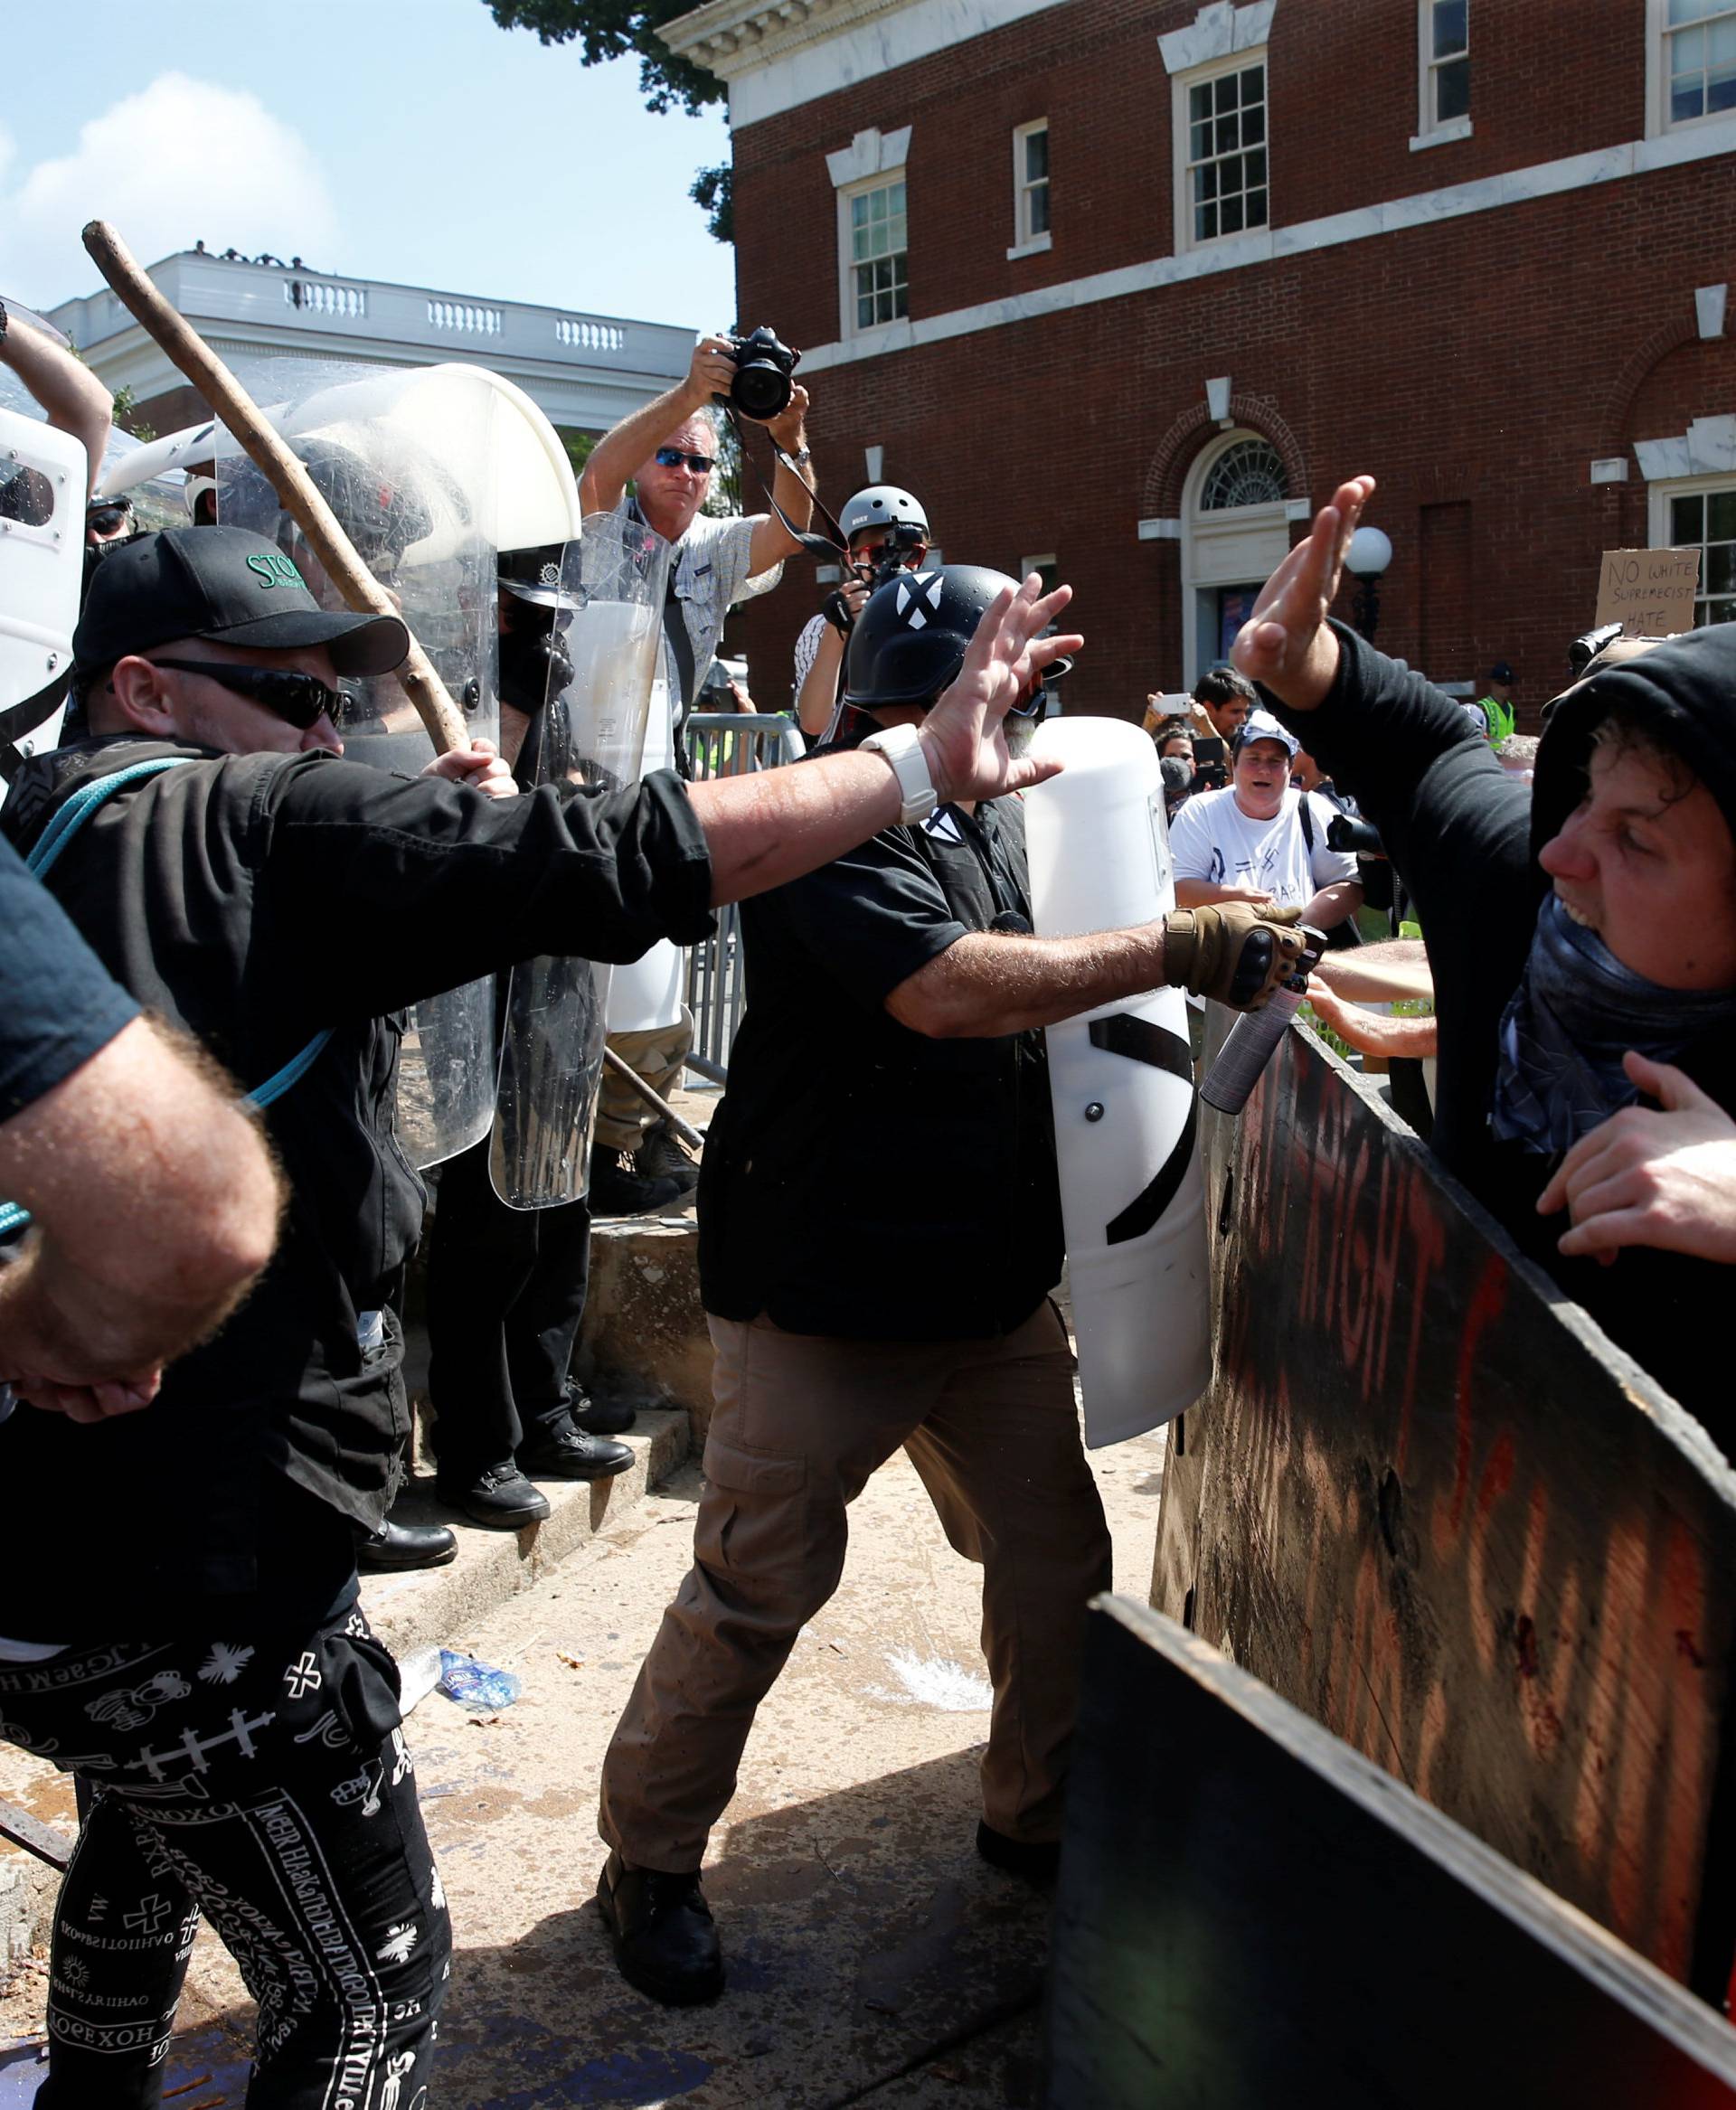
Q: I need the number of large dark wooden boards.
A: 2